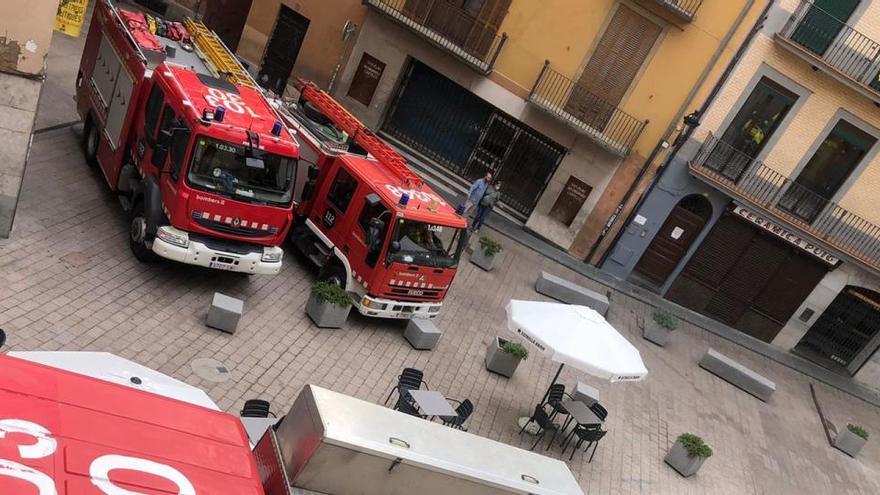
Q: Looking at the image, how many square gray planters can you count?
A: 6